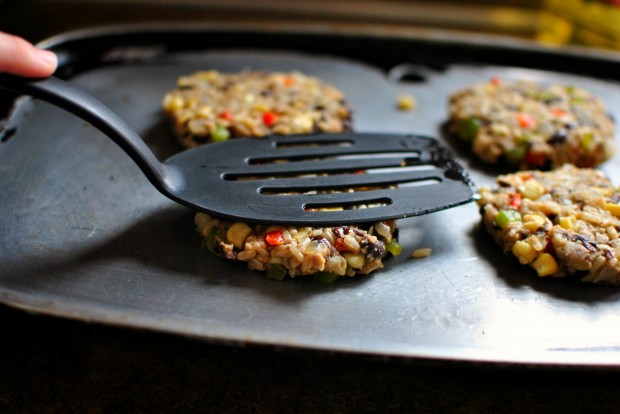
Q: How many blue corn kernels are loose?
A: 0